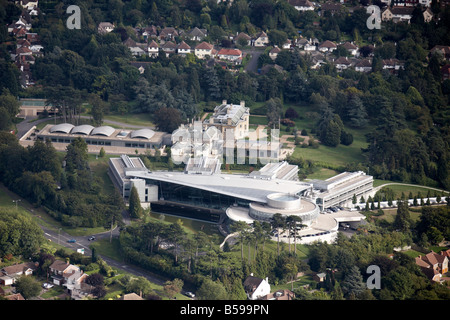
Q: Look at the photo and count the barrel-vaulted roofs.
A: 4